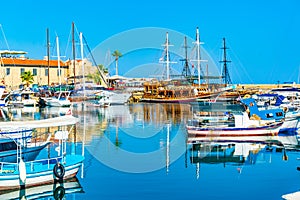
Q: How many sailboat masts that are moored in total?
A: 8